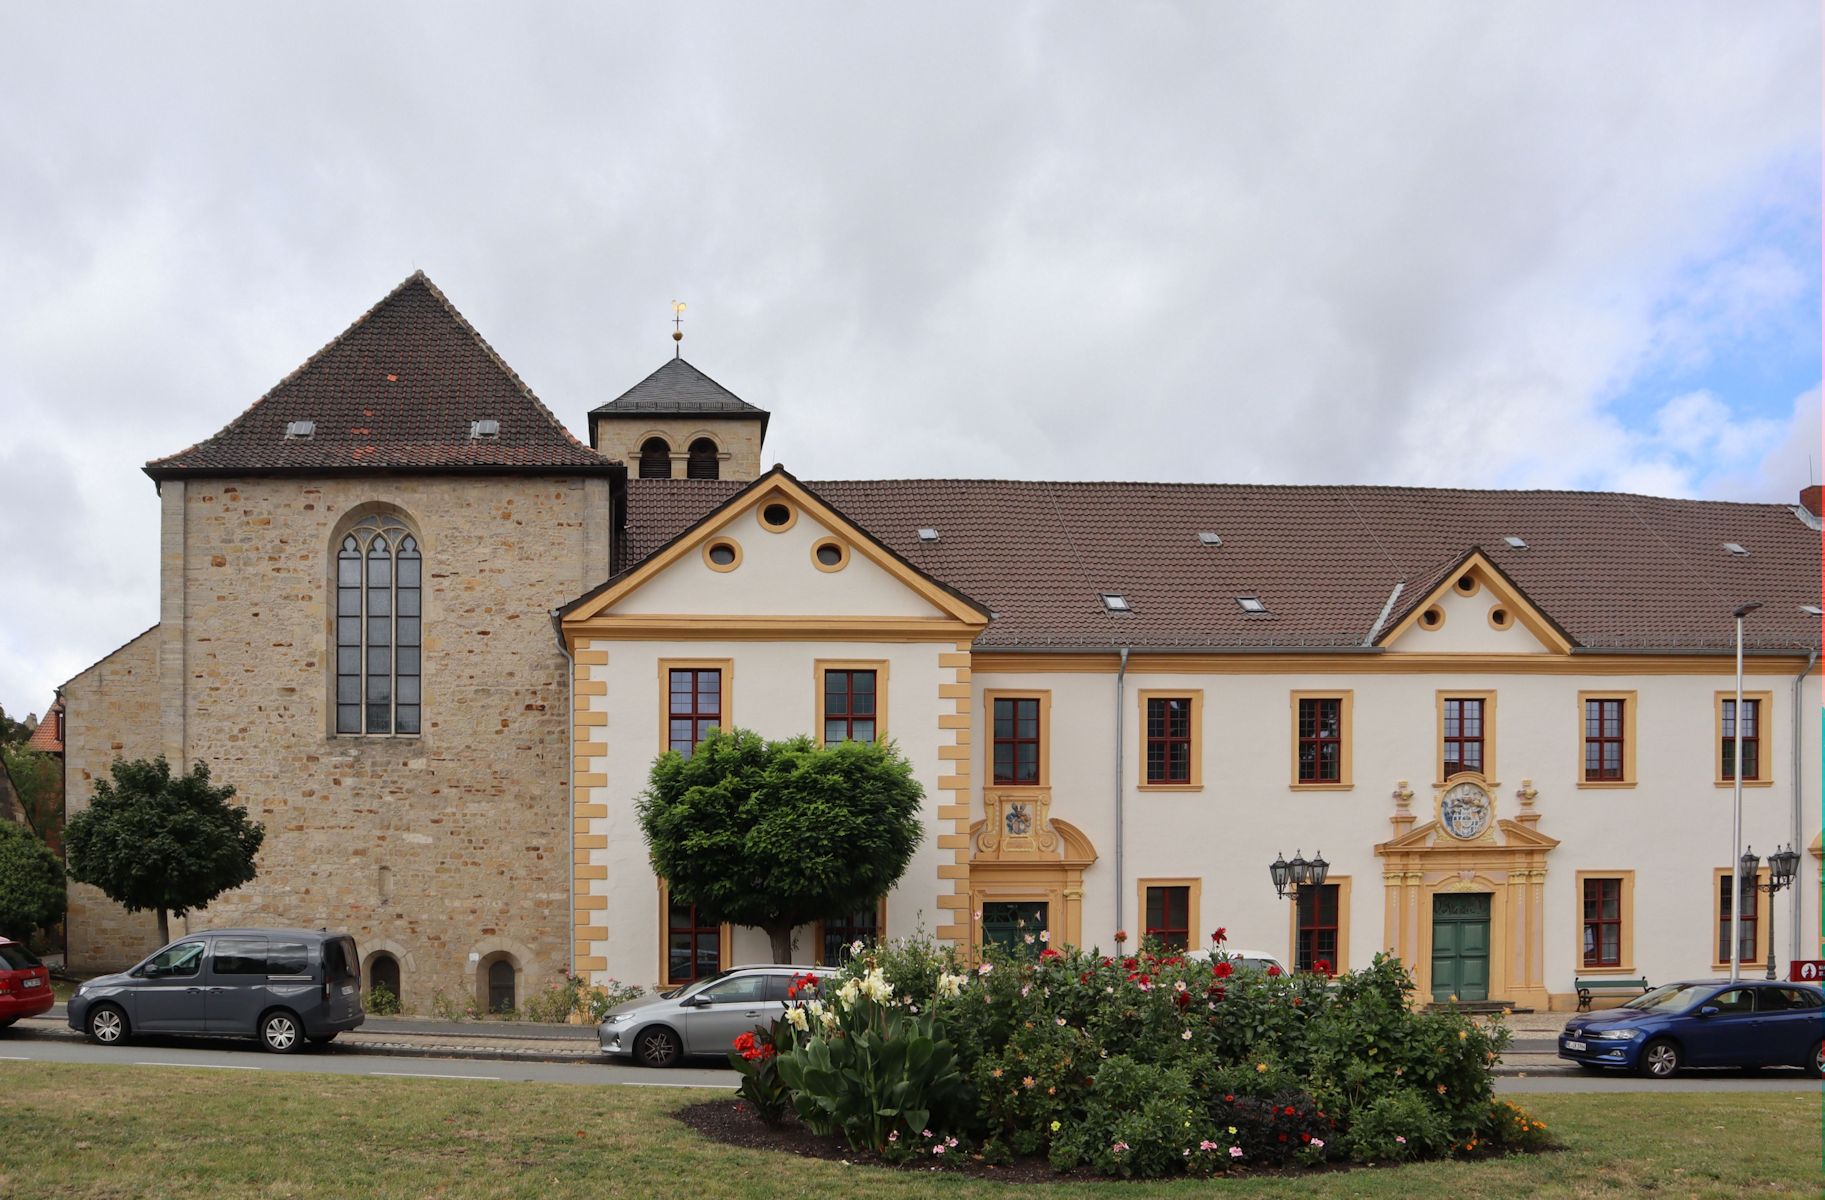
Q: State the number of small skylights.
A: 9